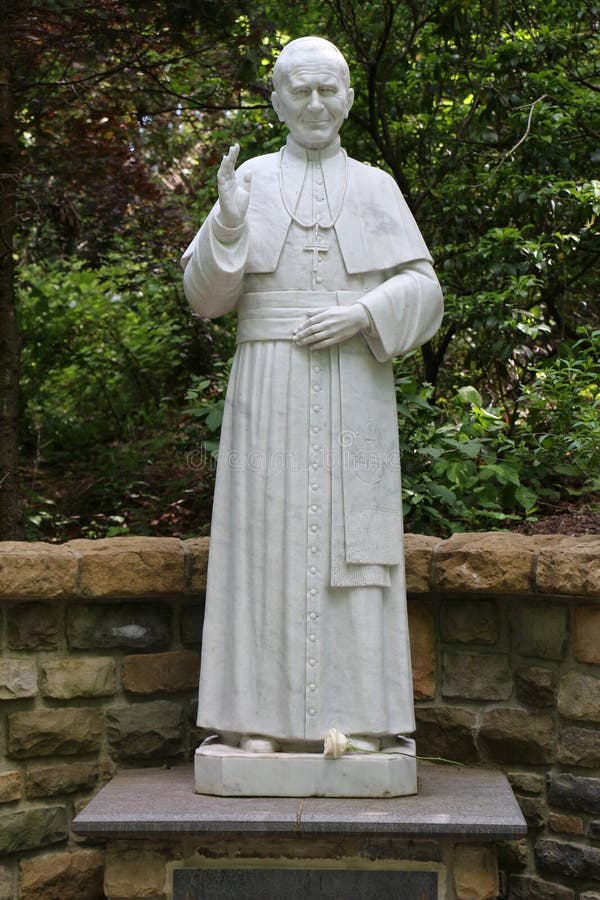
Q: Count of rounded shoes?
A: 2